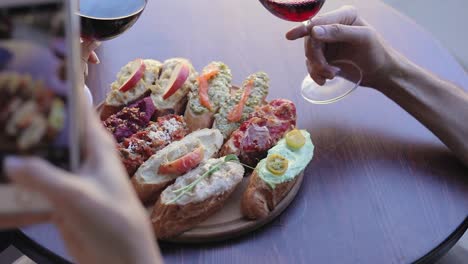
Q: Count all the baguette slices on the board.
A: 10